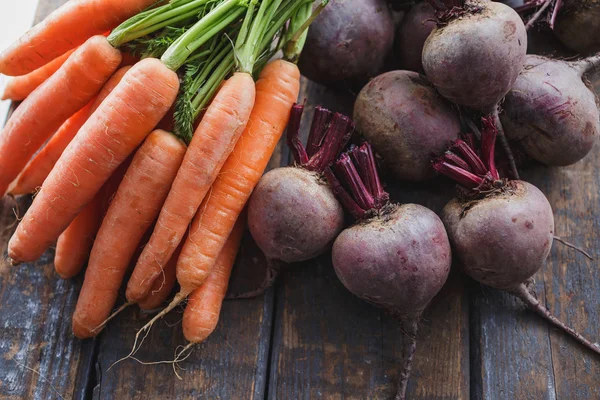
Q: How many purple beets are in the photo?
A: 9